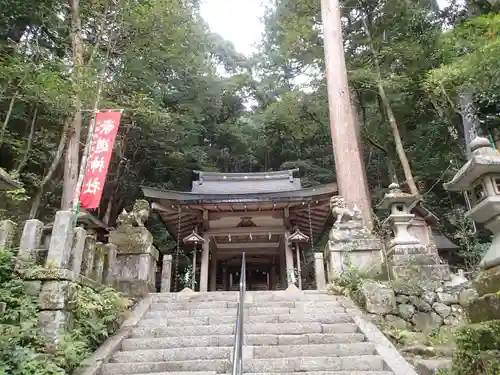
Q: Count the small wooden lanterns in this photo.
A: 2